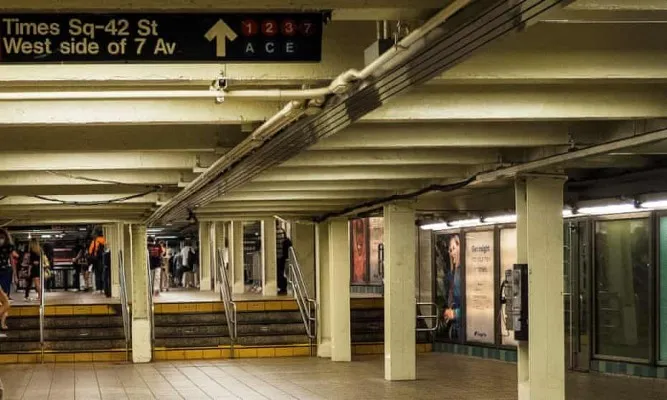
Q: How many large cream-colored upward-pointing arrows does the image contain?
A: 1